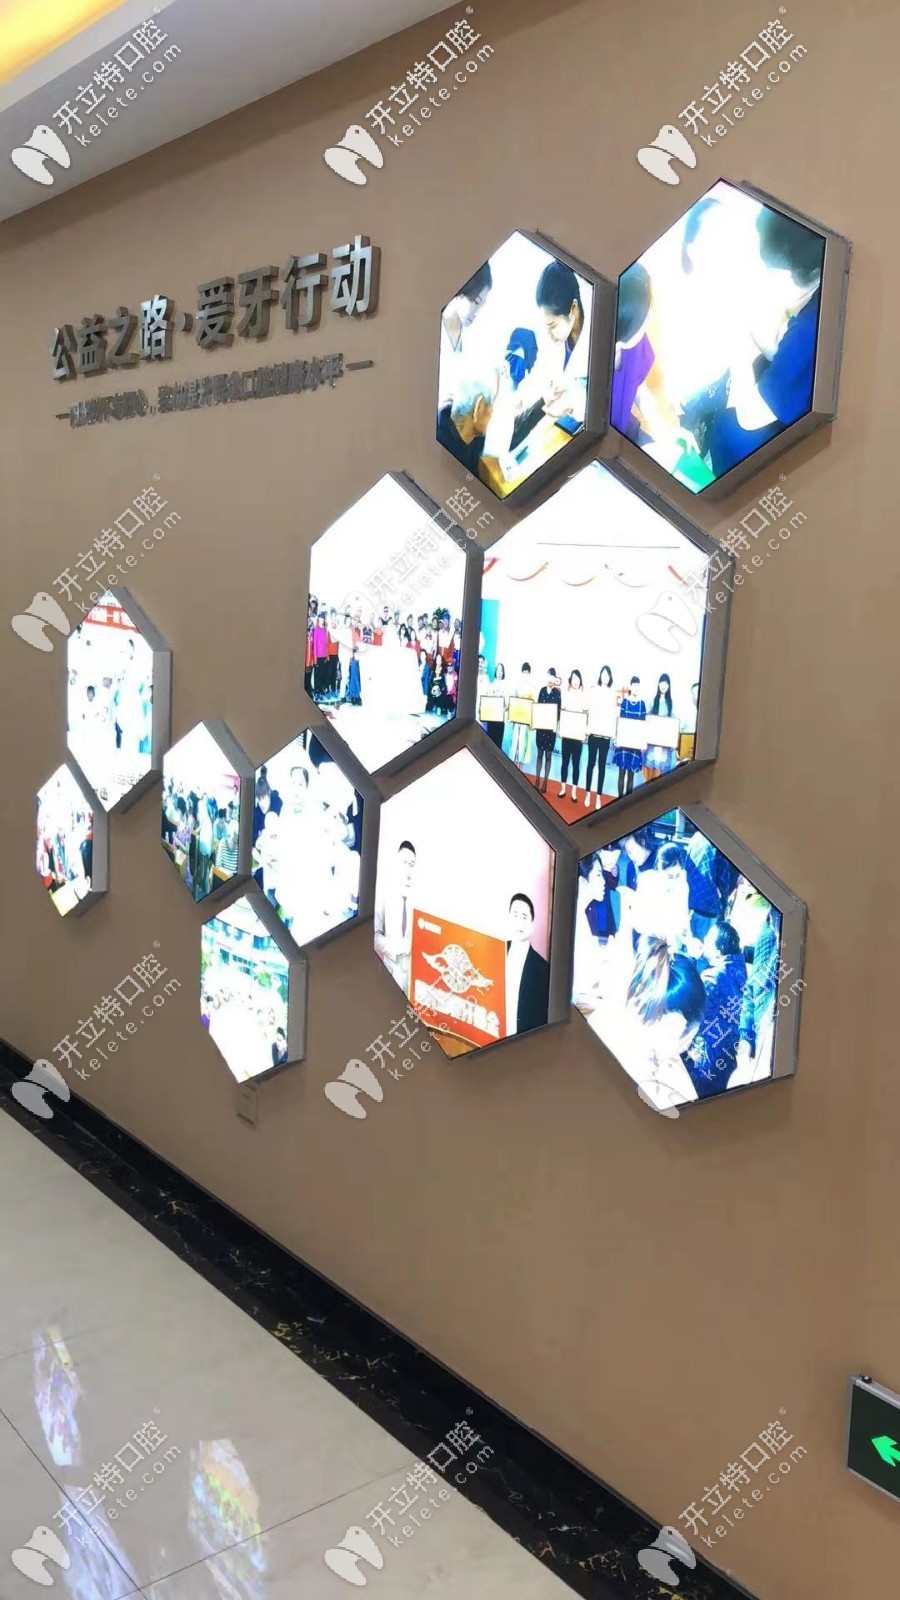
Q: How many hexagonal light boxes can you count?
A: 11